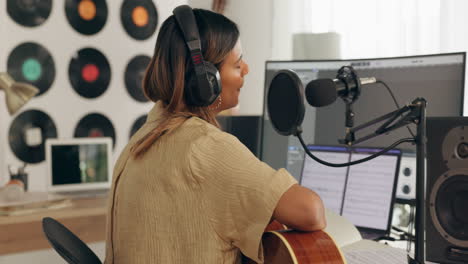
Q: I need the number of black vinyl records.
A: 9